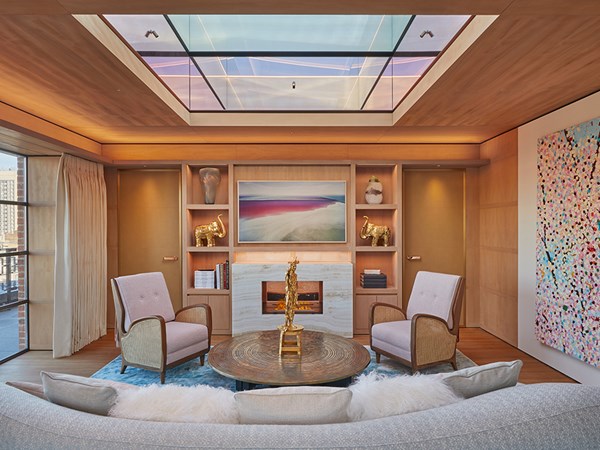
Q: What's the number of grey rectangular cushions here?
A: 3